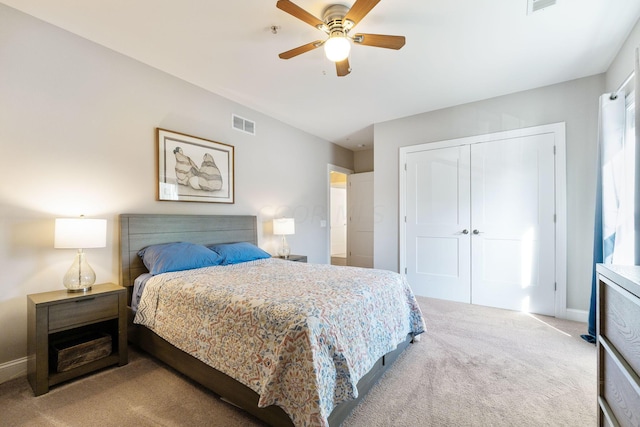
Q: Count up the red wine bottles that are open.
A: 0